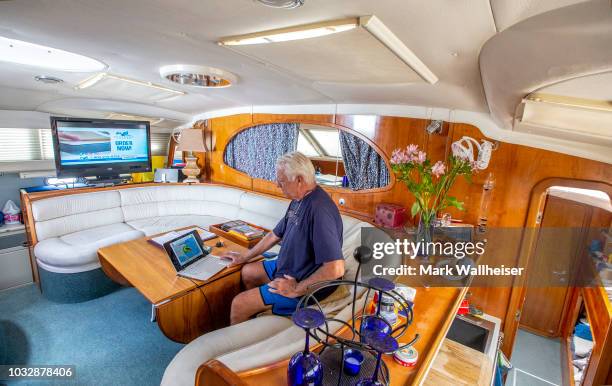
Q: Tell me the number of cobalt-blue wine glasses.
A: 3